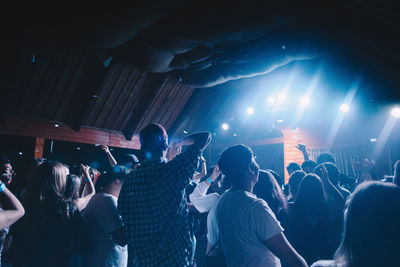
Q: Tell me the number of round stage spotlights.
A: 7